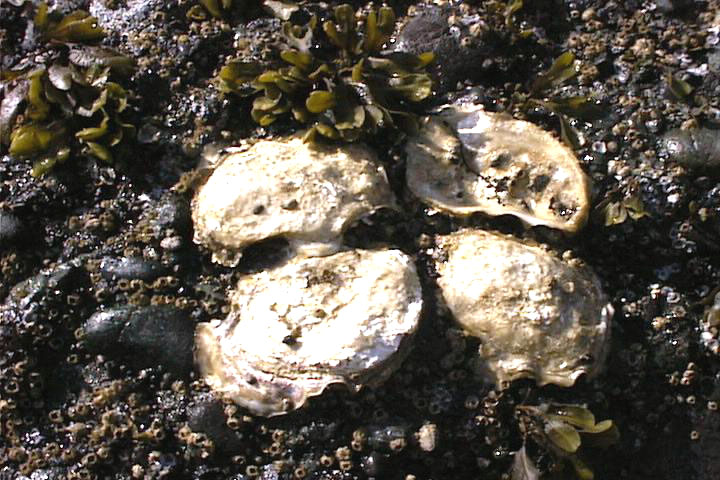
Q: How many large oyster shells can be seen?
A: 4